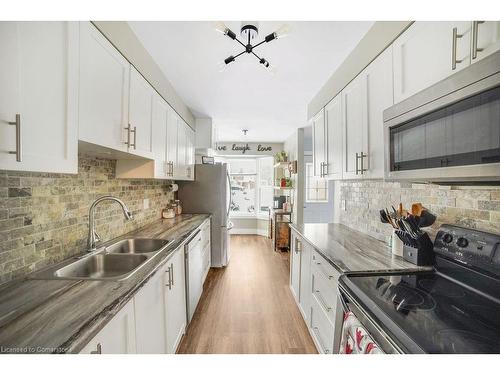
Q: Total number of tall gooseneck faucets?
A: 1